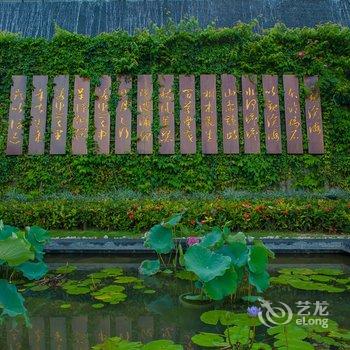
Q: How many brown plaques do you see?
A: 15